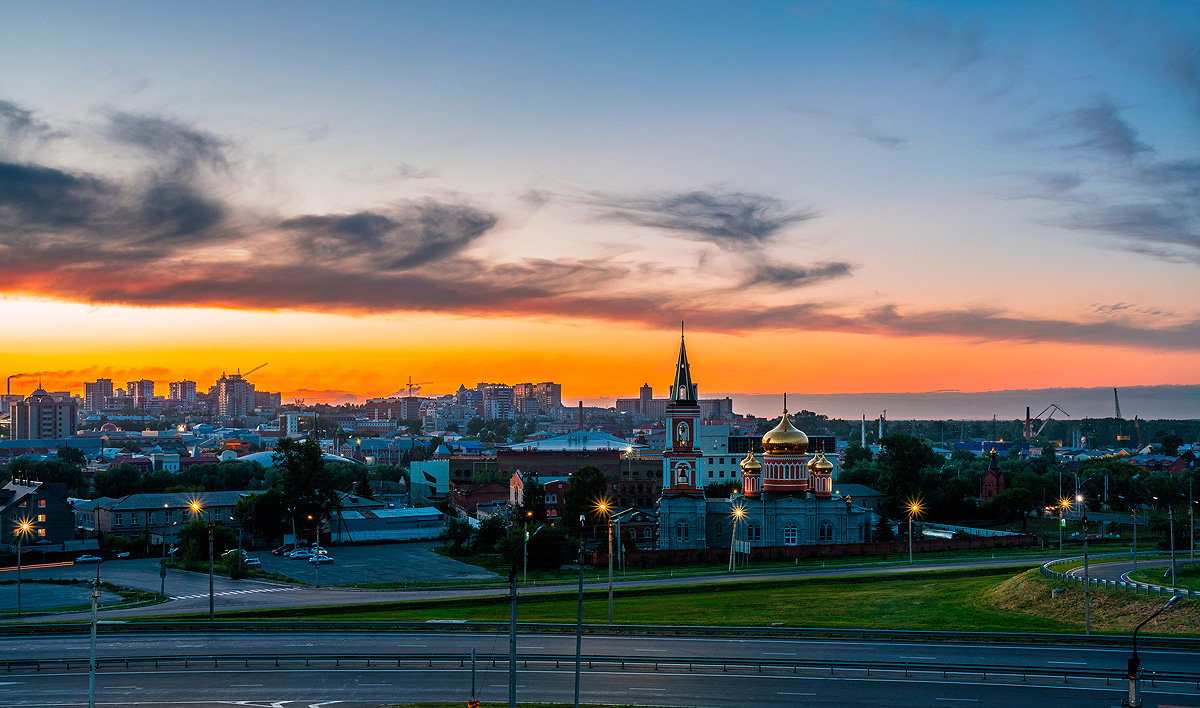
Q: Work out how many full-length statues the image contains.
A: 0